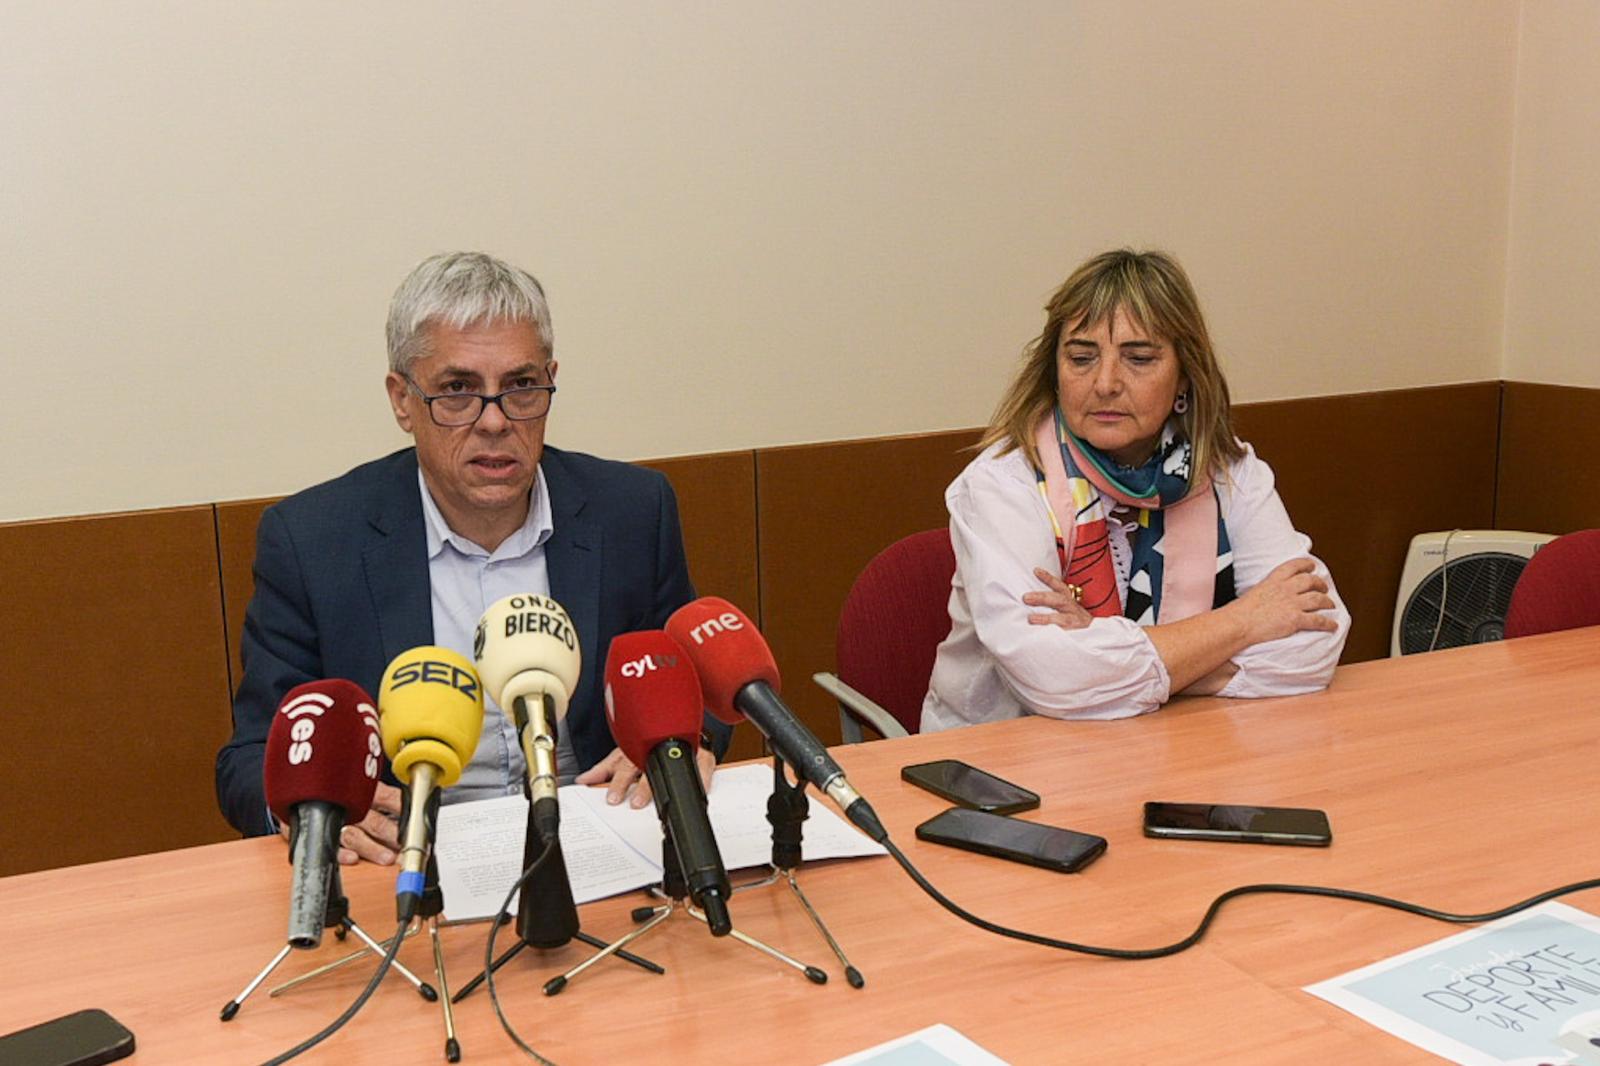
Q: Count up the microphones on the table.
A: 5